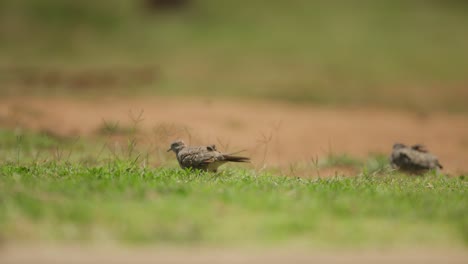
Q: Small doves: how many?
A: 2